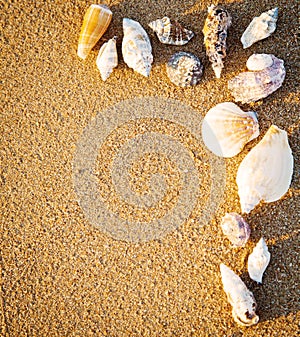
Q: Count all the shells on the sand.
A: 13